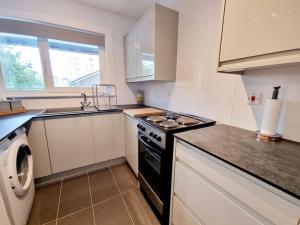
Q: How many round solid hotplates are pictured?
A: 4